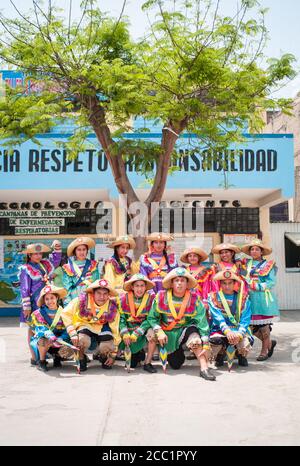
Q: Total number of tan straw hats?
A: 12